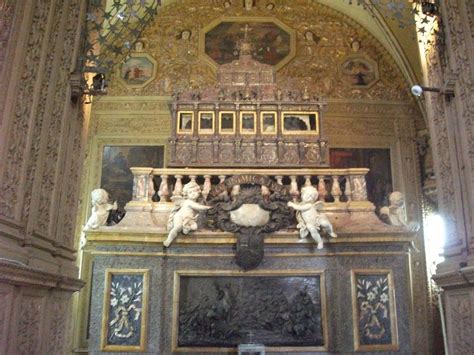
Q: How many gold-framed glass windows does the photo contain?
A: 6